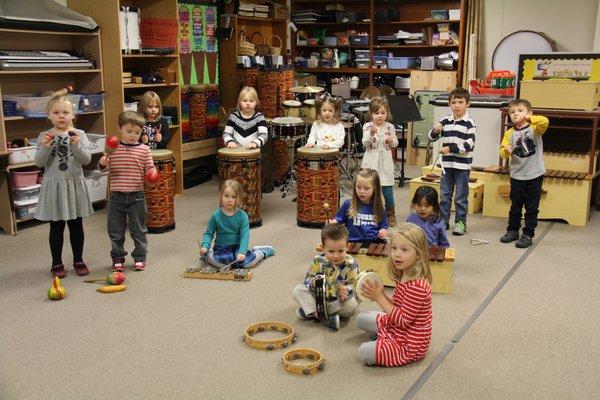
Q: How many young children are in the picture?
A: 13